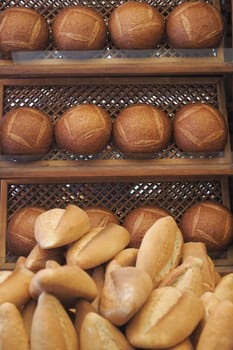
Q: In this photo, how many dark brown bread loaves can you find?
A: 12